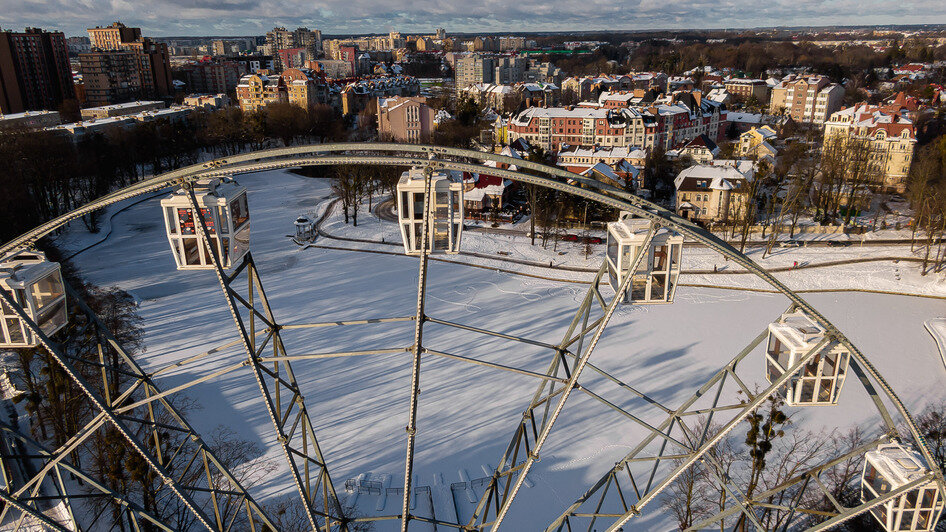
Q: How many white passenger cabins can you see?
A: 6